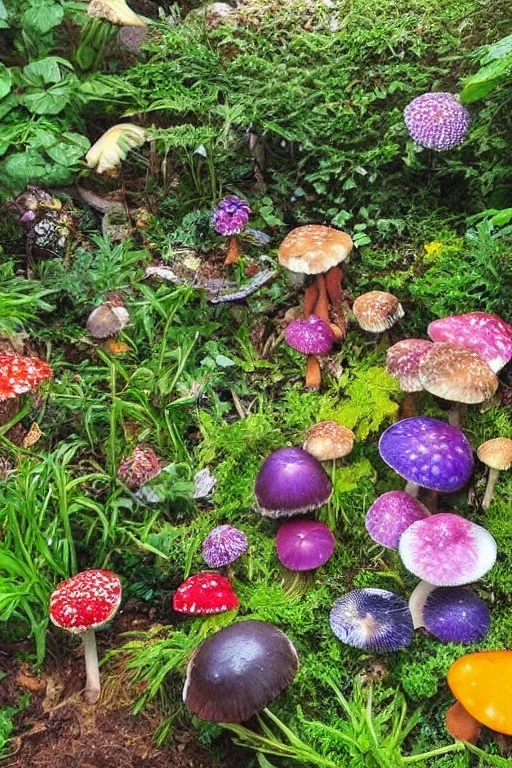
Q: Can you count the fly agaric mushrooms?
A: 3